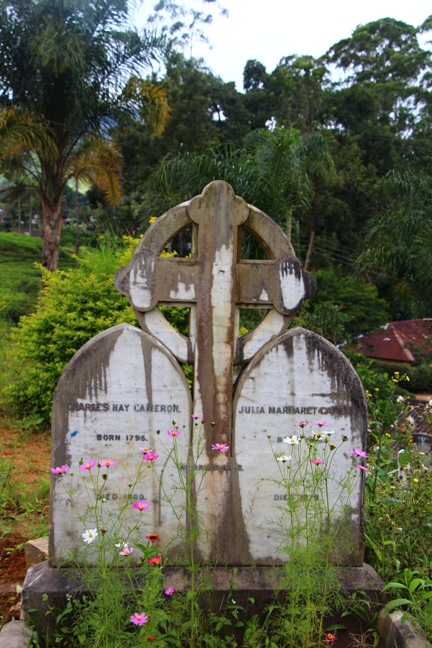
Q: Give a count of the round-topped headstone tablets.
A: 2